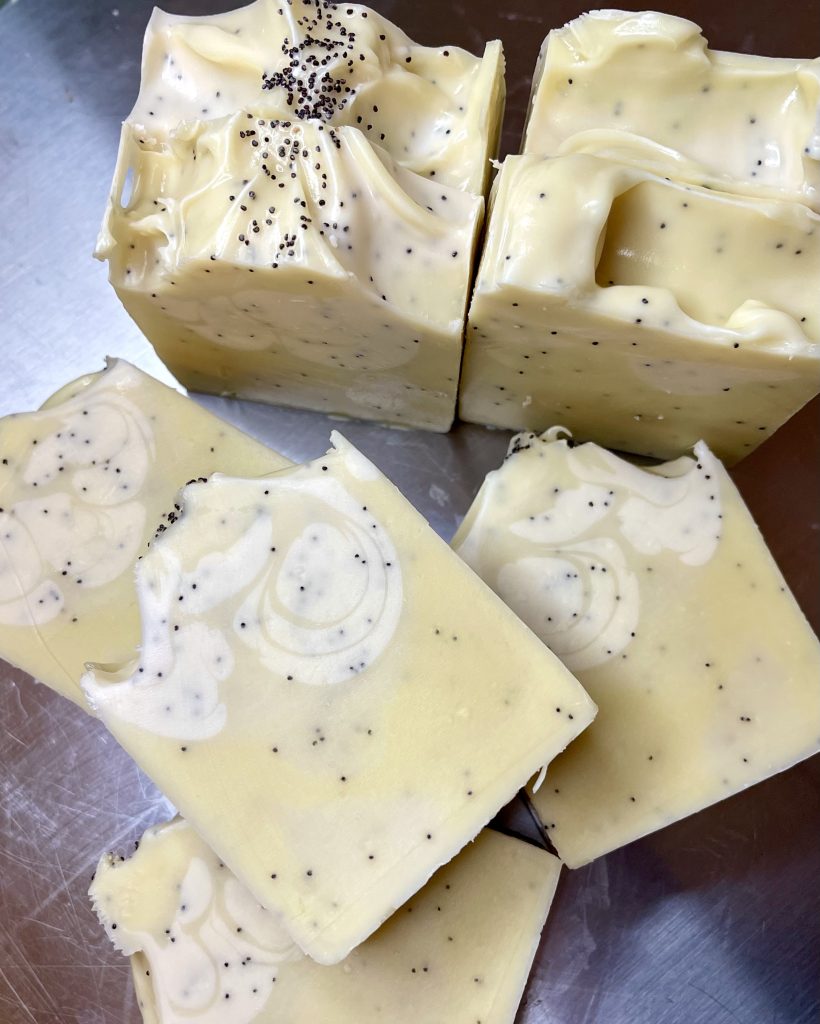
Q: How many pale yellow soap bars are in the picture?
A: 8